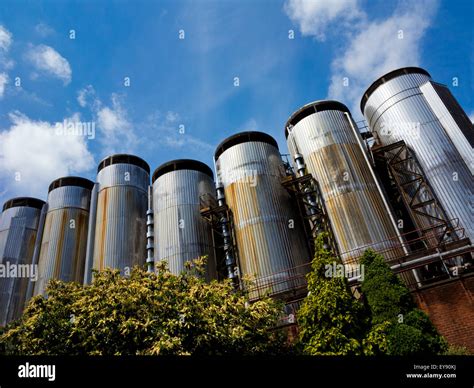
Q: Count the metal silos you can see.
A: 7